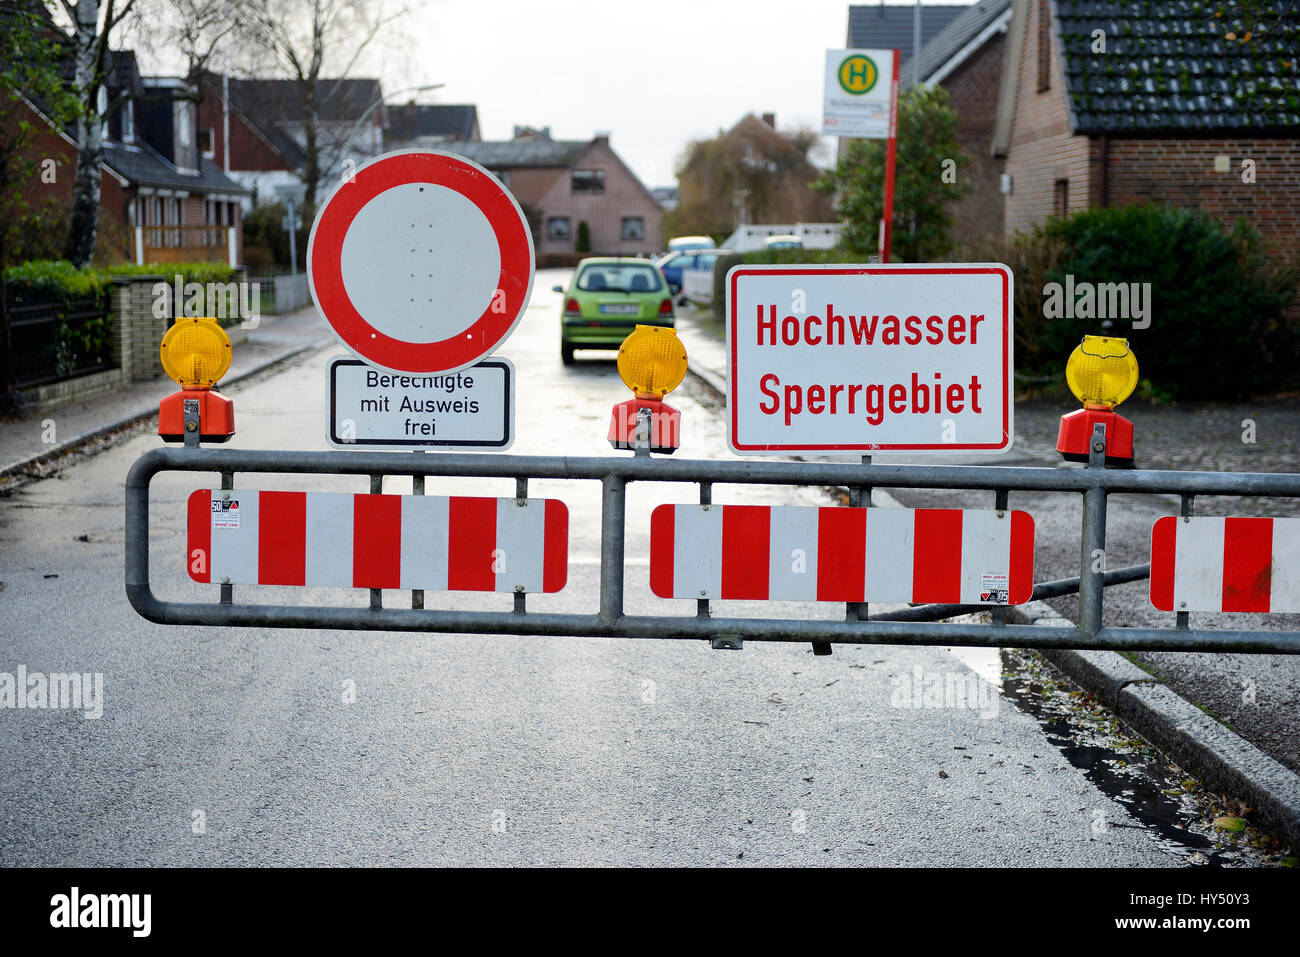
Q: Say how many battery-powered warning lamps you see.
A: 3